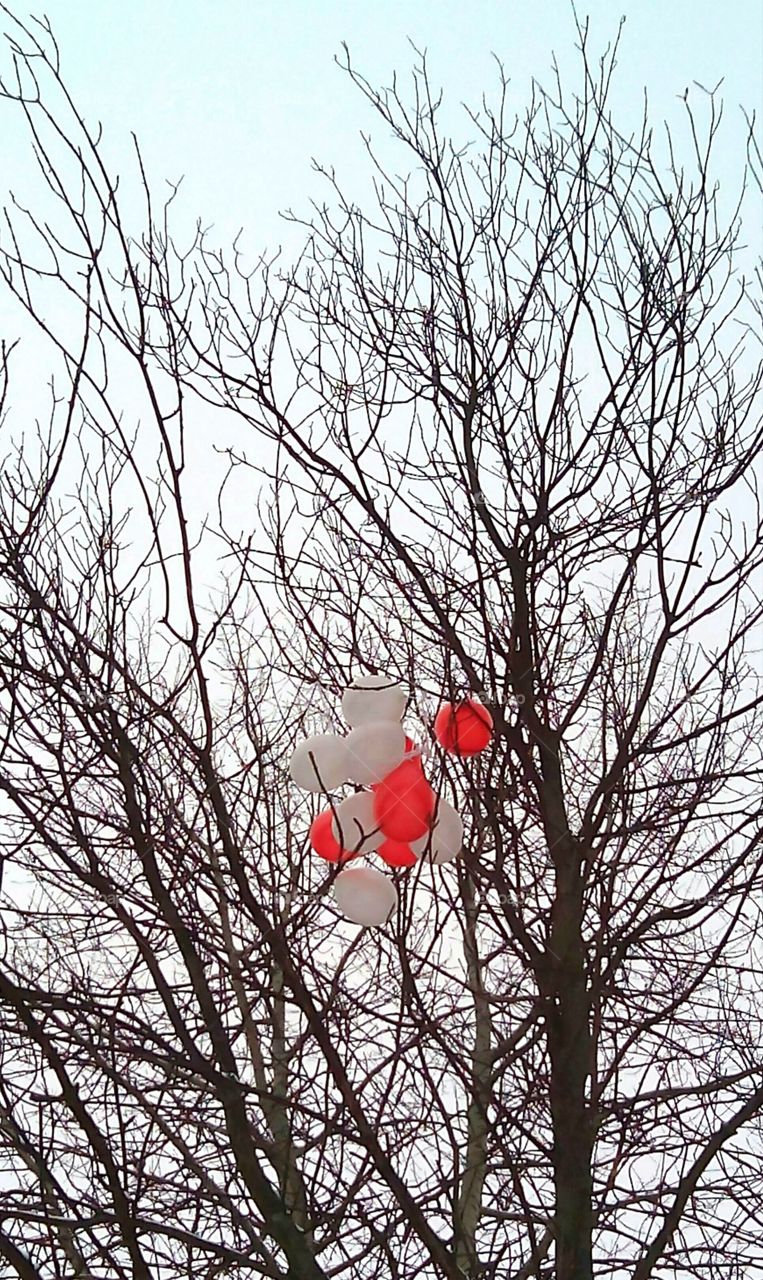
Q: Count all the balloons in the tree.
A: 11